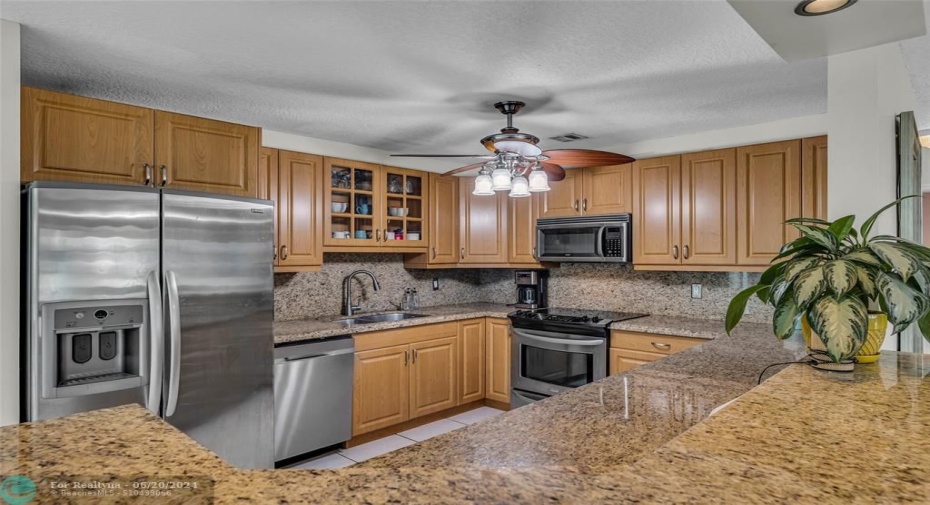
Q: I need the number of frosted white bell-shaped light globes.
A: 4